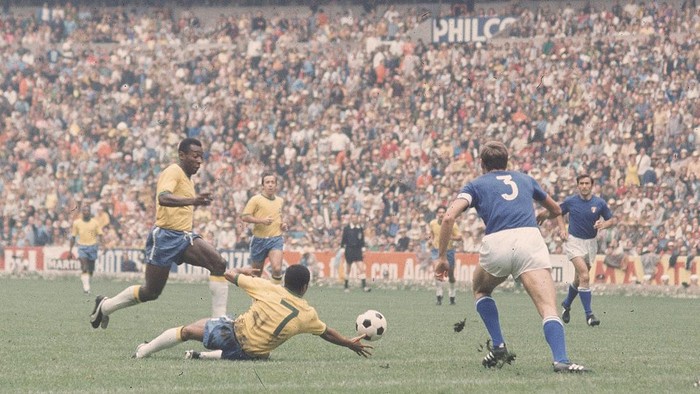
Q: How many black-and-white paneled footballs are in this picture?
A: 1